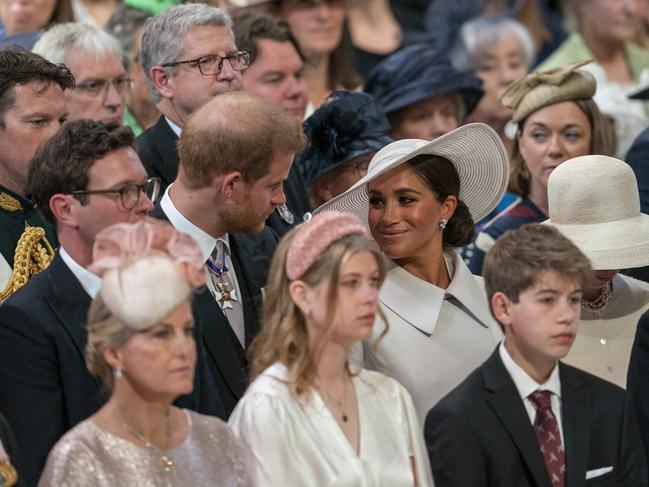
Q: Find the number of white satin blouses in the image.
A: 1